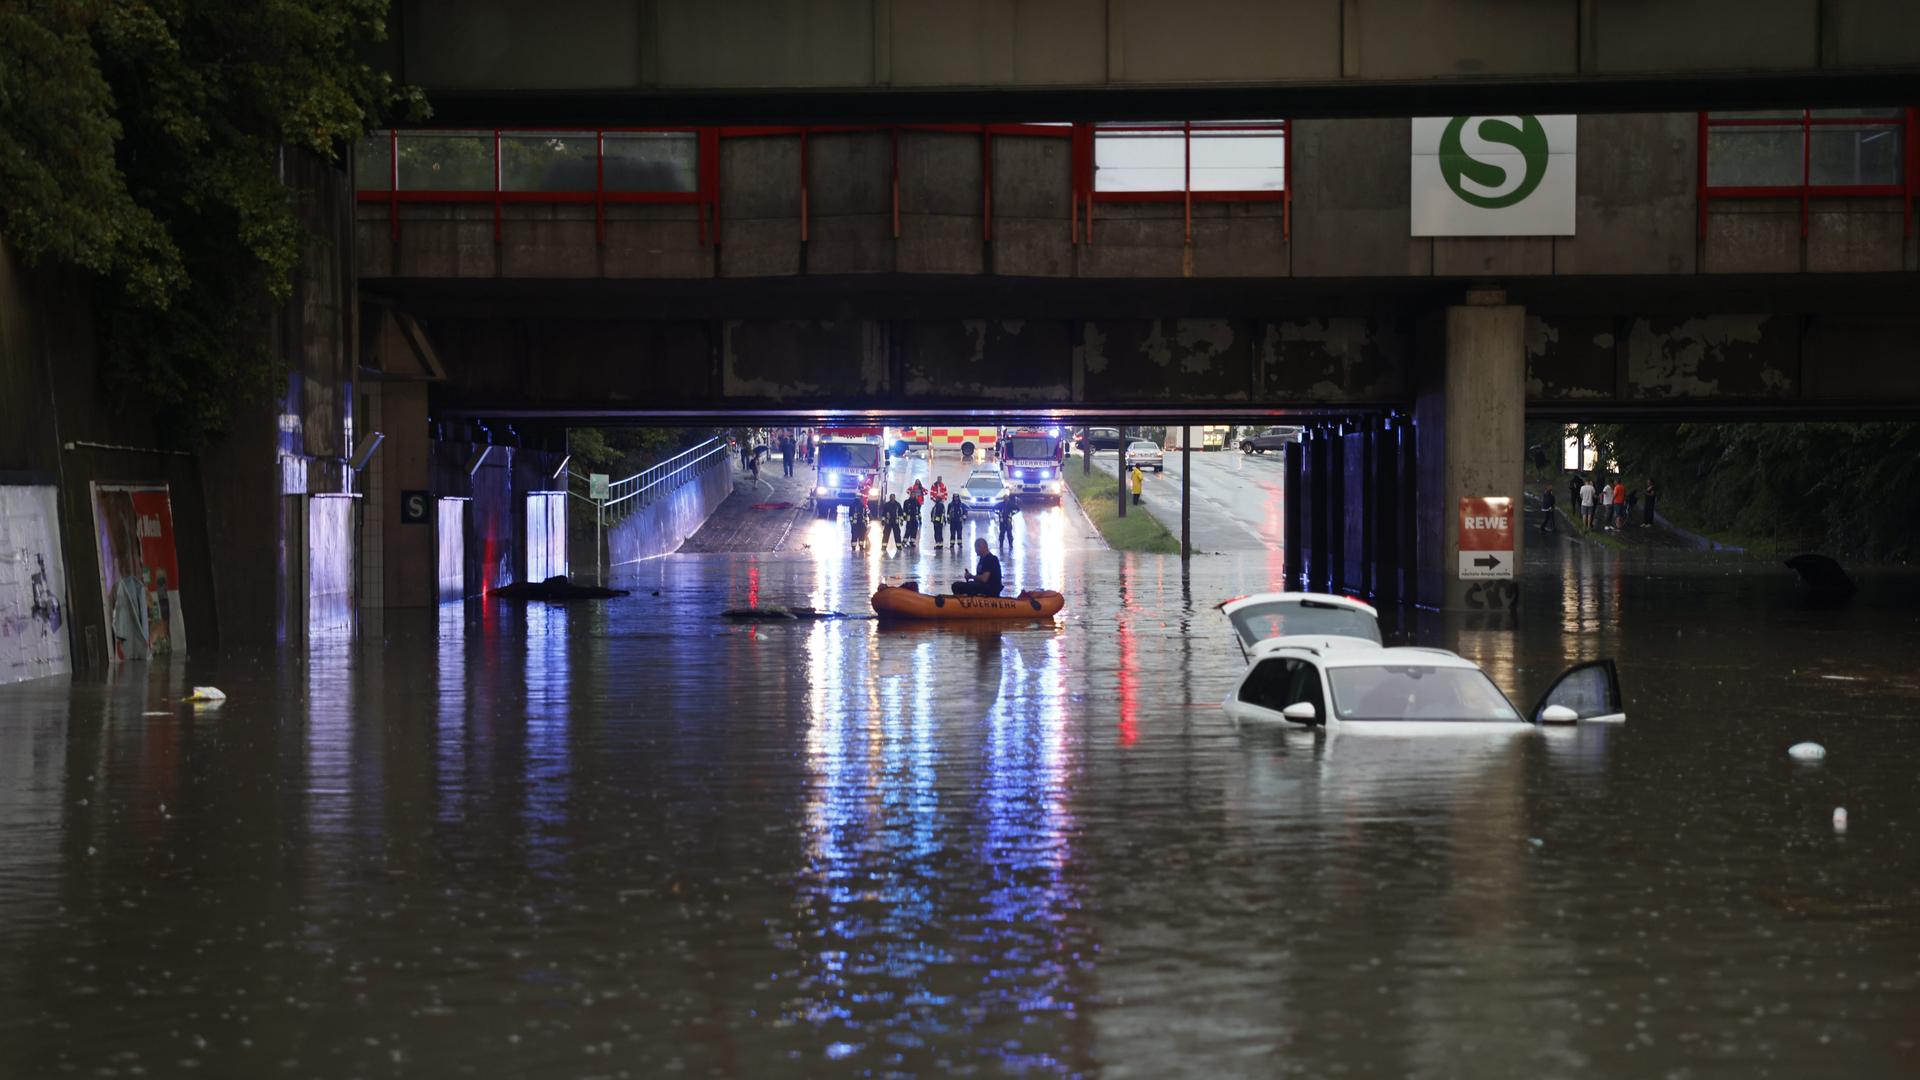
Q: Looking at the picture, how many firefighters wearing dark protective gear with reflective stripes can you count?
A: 6